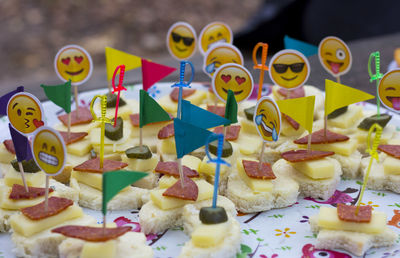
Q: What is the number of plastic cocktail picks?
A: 7